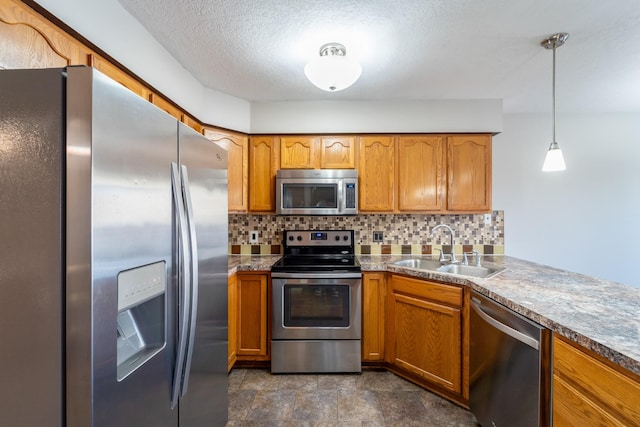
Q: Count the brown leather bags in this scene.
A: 0